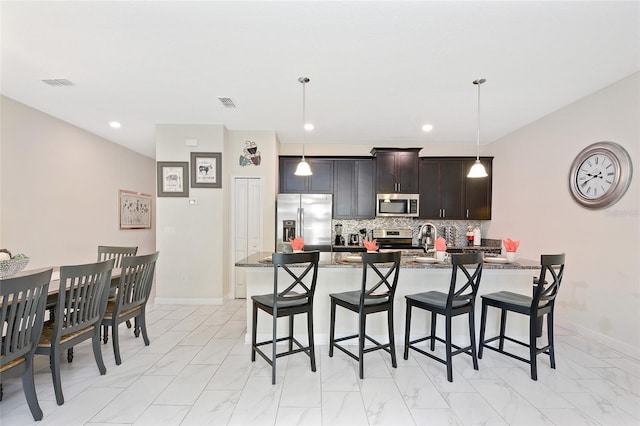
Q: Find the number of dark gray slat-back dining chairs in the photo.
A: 4